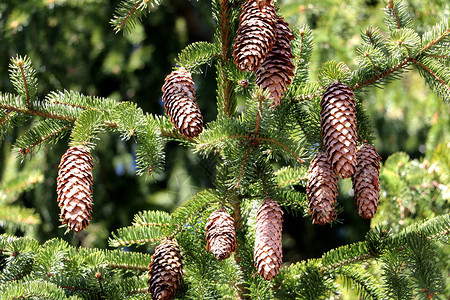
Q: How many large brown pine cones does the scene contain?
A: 10